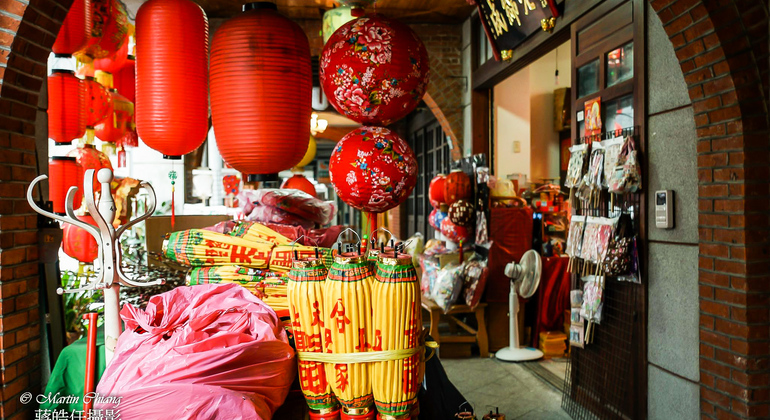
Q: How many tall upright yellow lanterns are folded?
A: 3